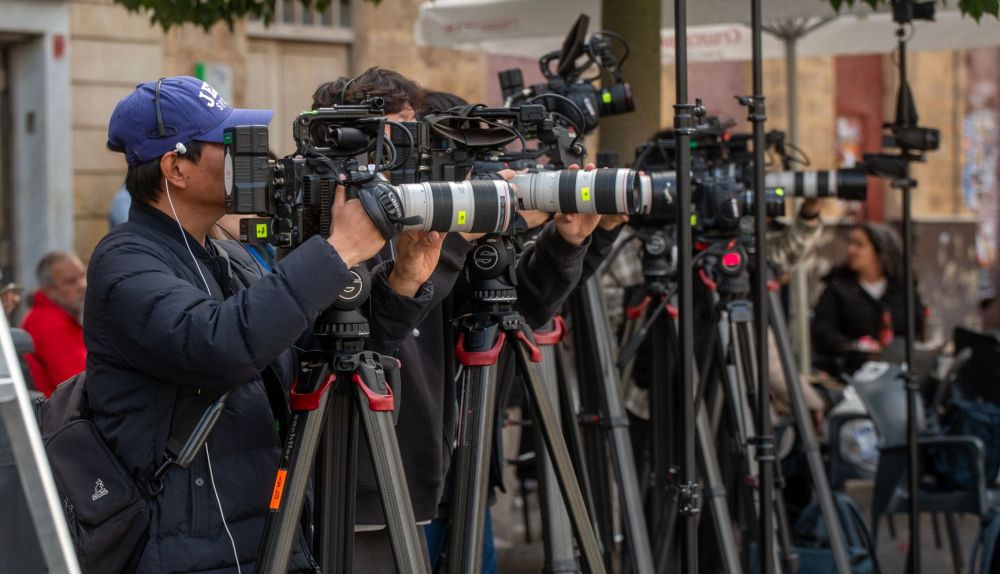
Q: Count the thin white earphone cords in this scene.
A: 1